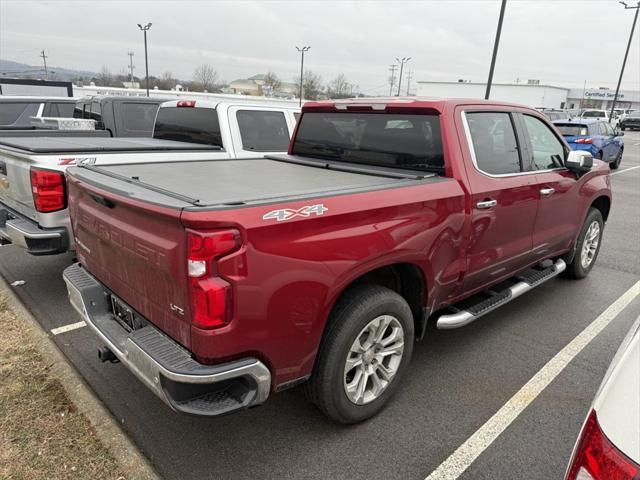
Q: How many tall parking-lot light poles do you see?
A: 5